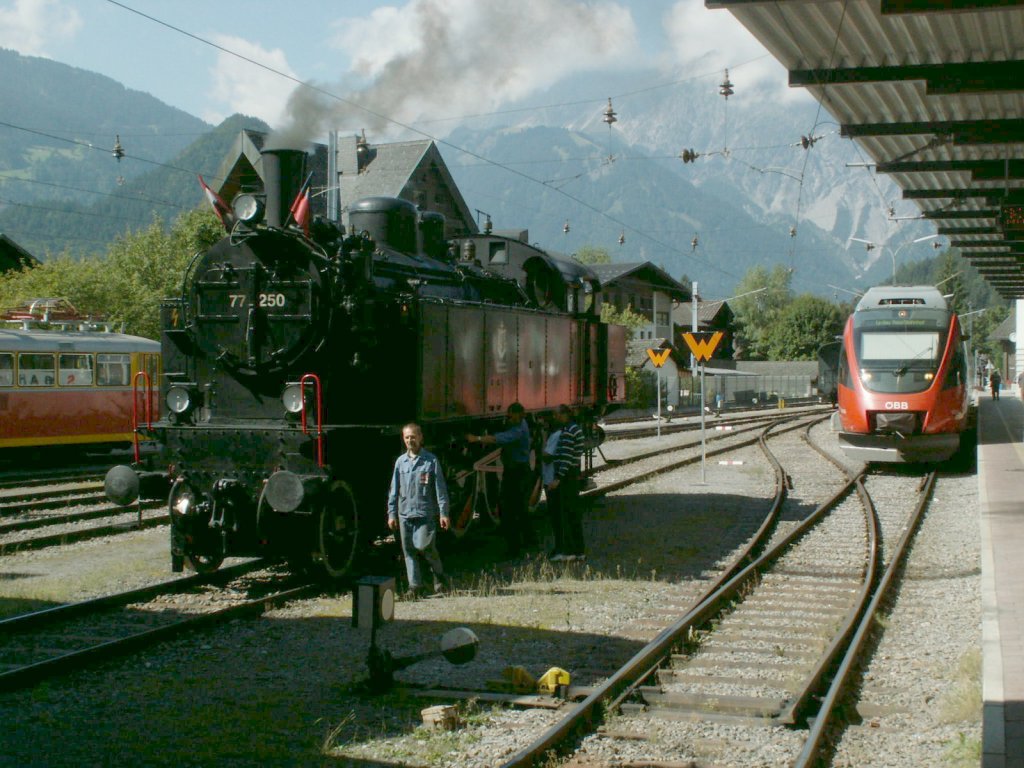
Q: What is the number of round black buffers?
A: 2